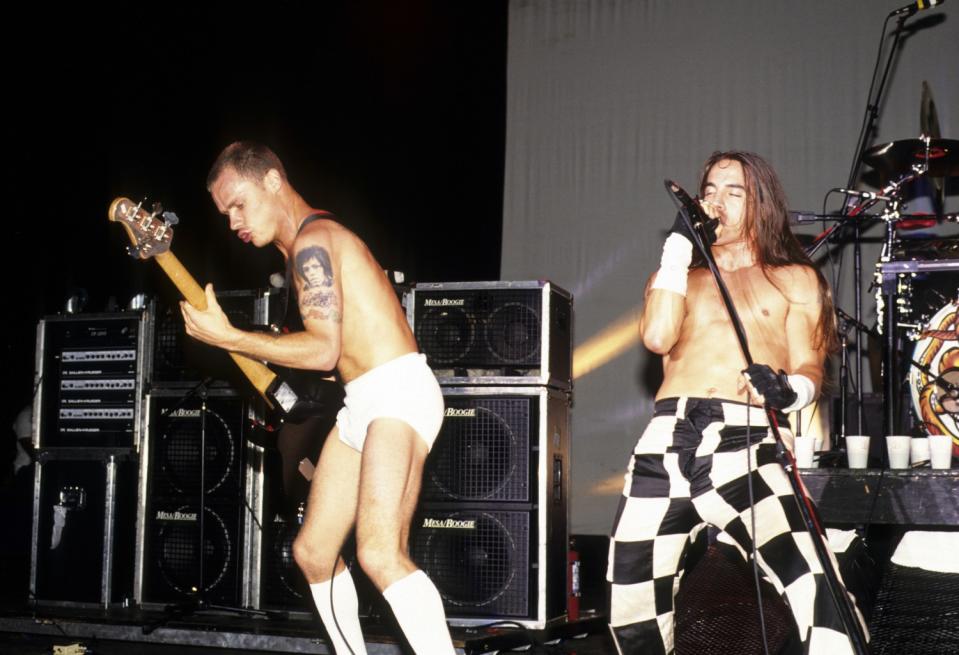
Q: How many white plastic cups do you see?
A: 6